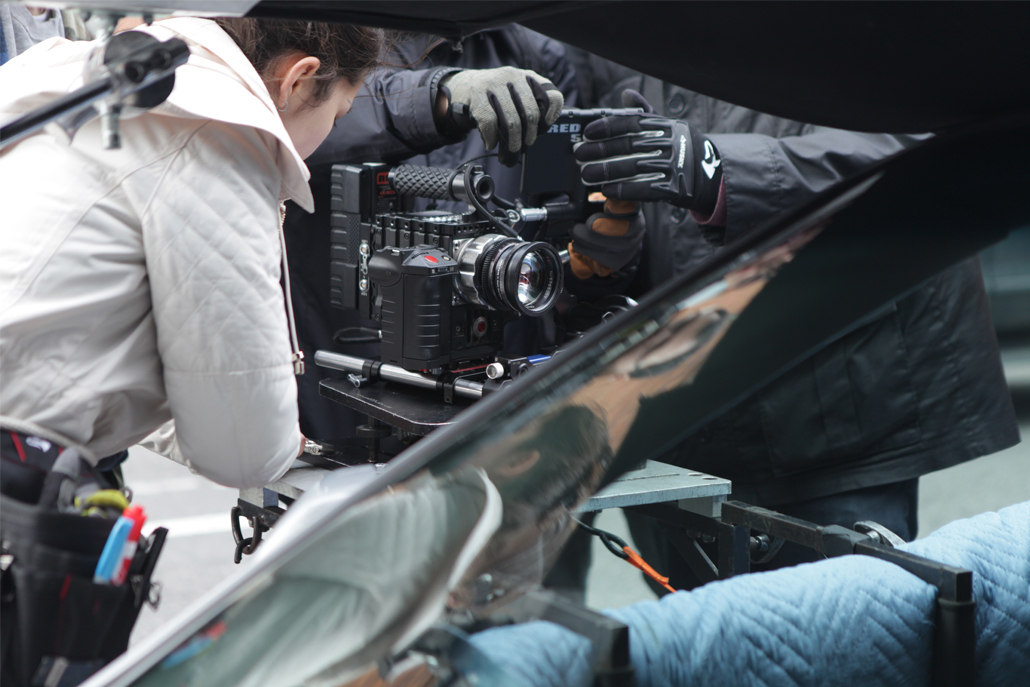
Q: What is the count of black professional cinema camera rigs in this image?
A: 1